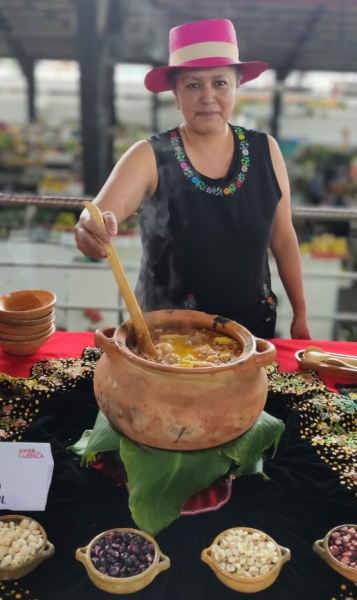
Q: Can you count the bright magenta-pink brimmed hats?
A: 1